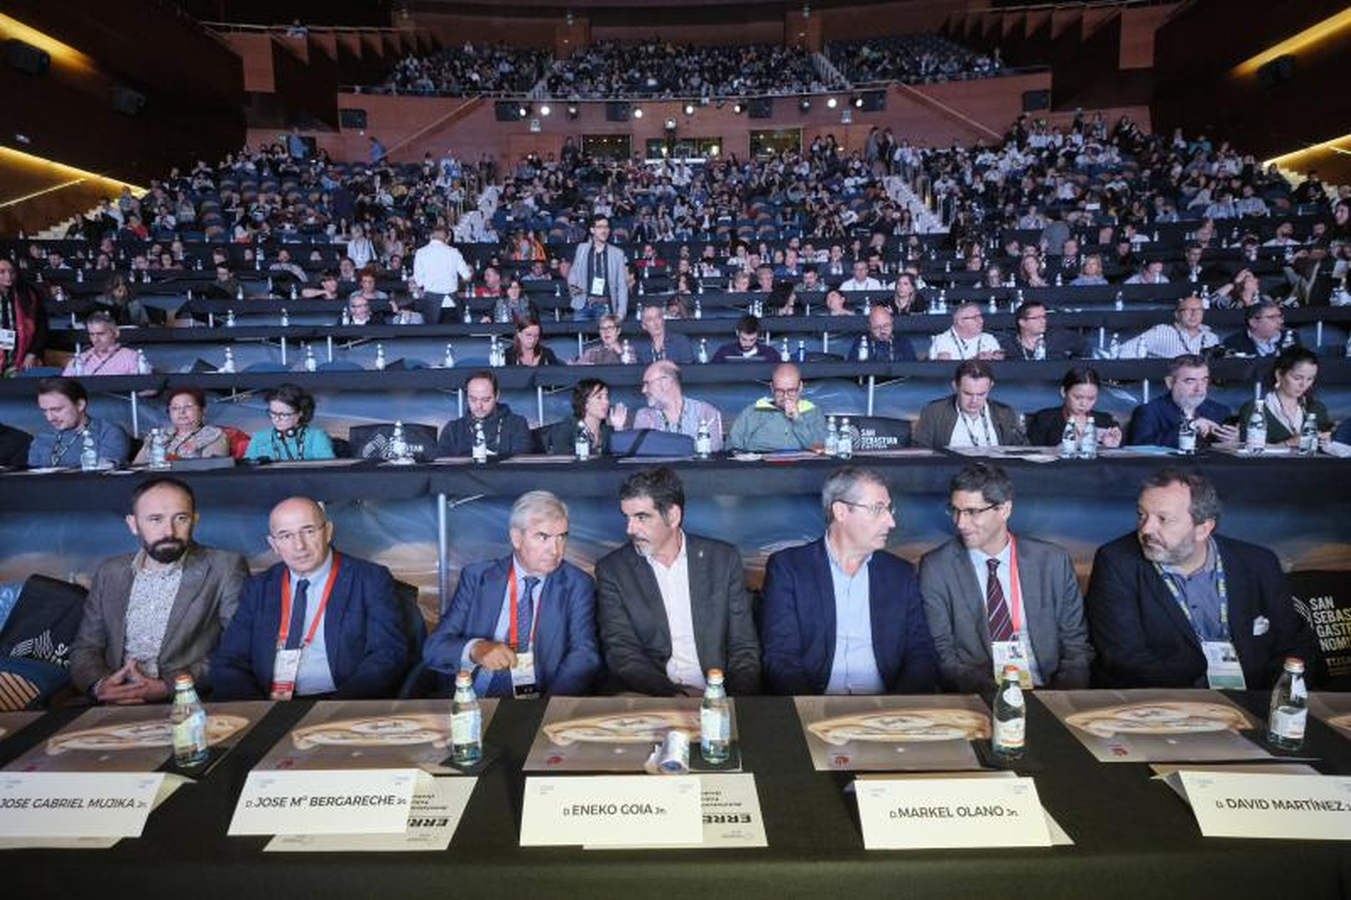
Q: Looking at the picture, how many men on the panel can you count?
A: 7